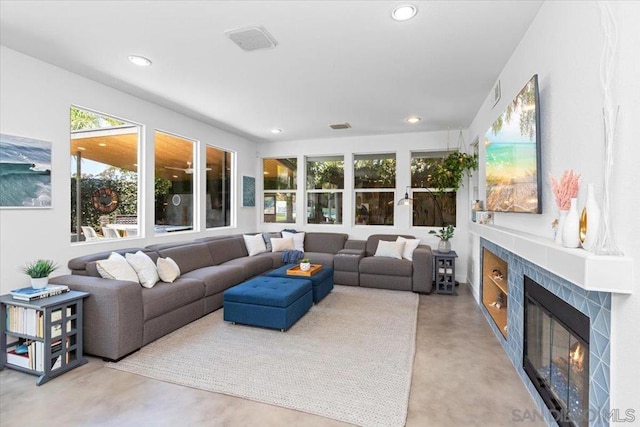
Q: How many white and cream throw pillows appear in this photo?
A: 8